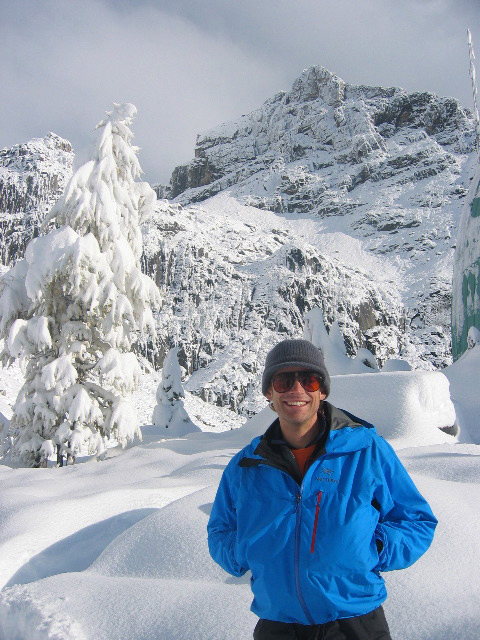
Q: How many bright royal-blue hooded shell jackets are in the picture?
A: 1